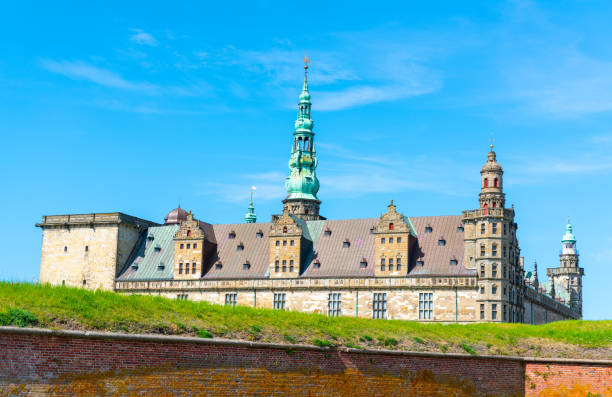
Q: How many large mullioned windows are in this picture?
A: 6